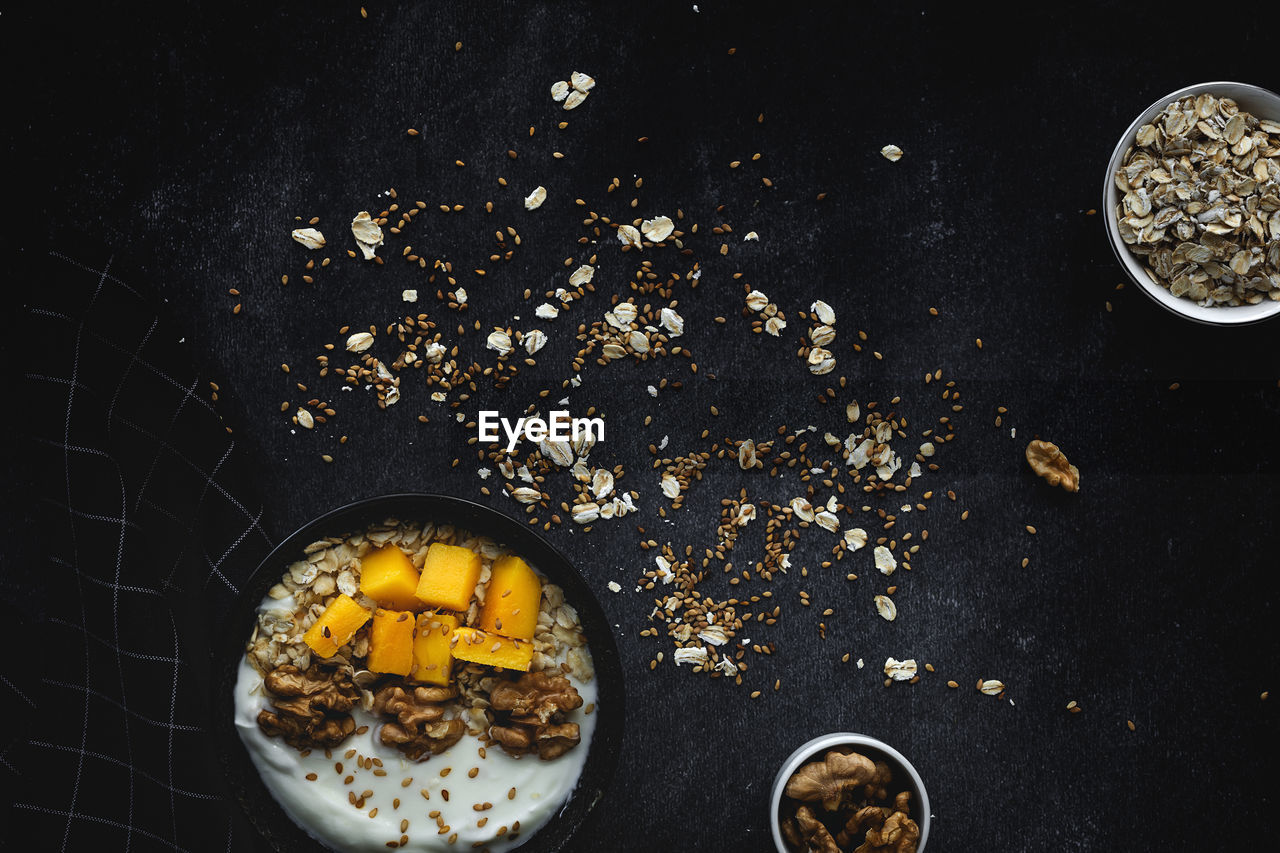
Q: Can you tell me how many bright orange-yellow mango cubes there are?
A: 7